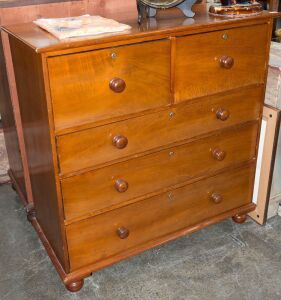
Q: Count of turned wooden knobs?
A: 8